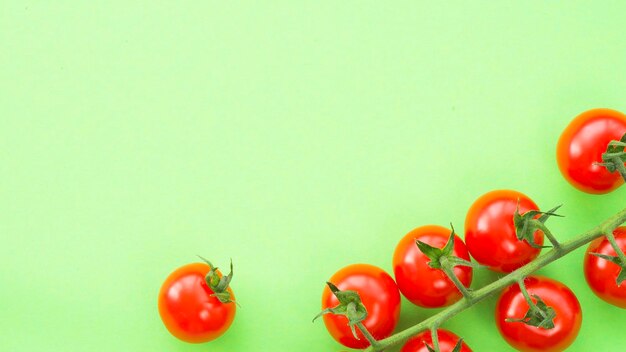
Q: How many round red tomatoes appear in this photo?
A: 8